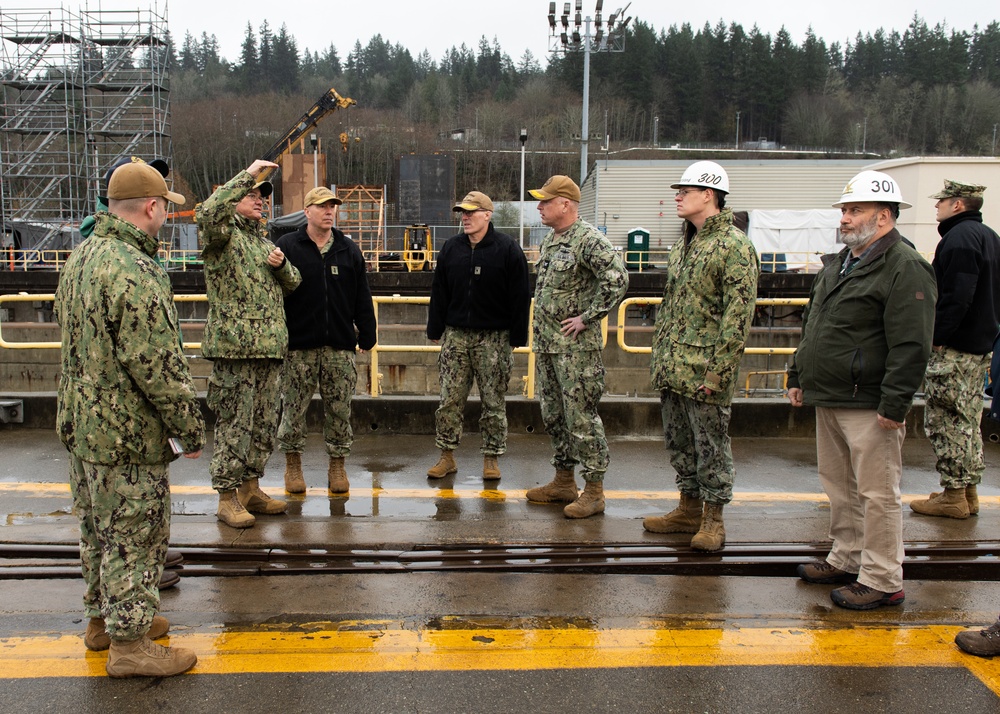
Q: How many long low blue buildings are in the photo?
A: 0